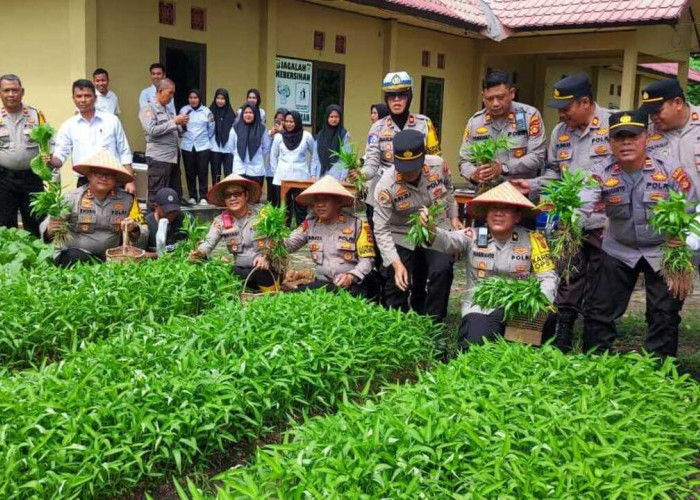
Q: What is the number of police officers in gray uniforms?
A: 12